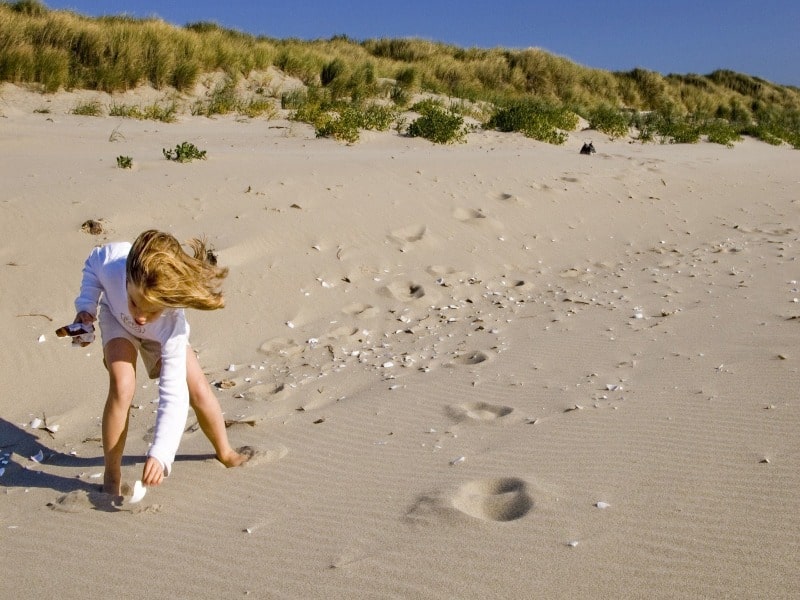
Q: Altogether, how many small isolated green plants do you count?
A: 2